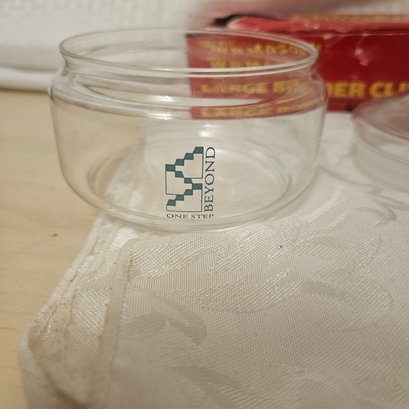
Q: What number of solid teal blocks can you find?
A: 10